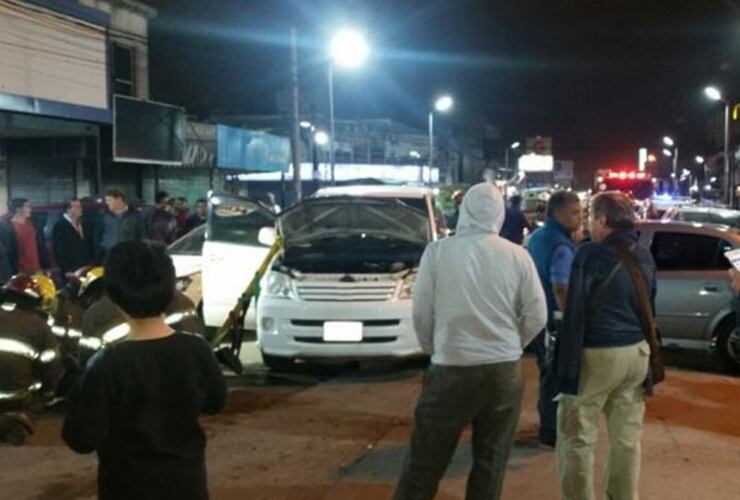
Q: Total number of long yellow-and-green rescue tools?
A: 1